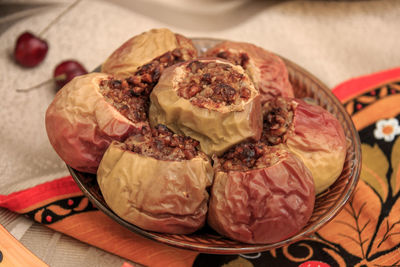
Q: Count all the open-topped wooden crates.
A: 0